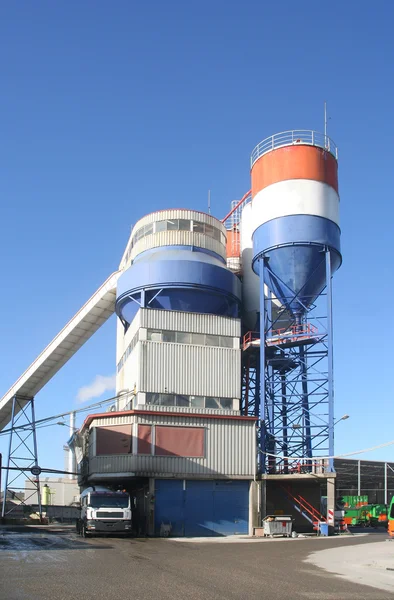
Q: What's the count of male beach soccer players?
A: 0